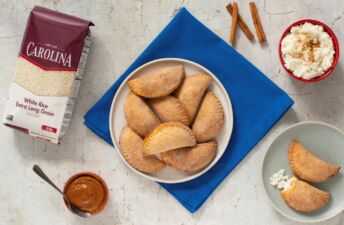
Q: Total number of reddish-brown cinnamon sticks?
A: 3